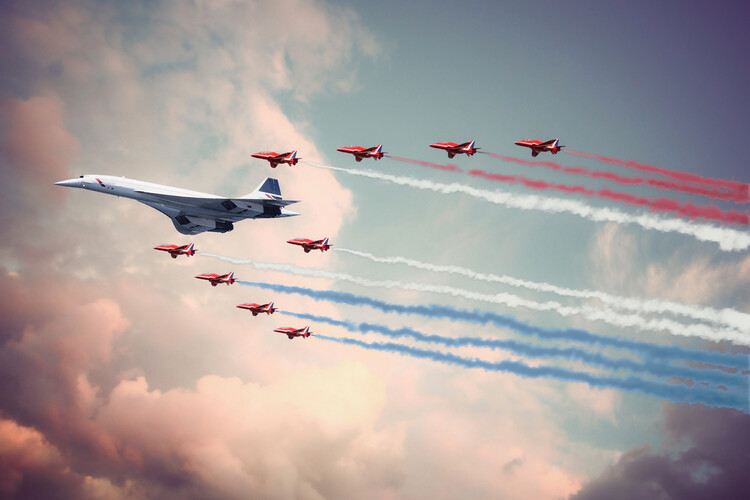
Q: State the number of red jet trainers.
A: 9